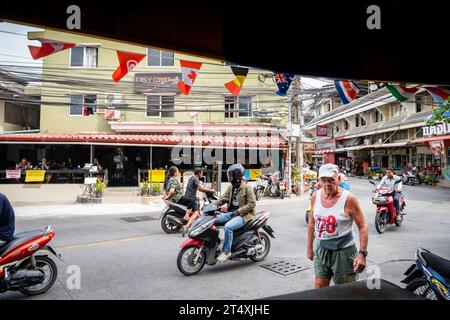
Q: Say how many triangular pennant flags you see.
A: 8